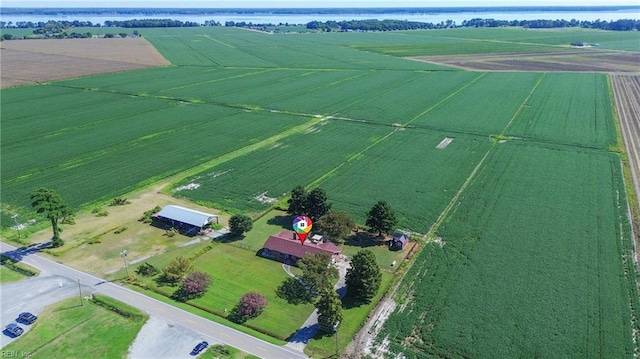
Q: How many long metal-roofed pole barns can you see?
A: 1